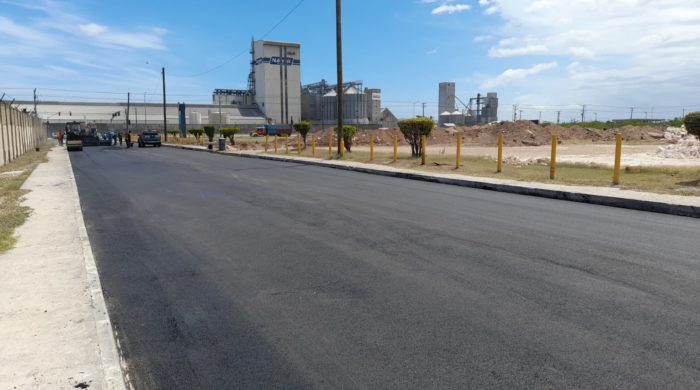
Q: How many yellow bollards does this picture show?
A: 14